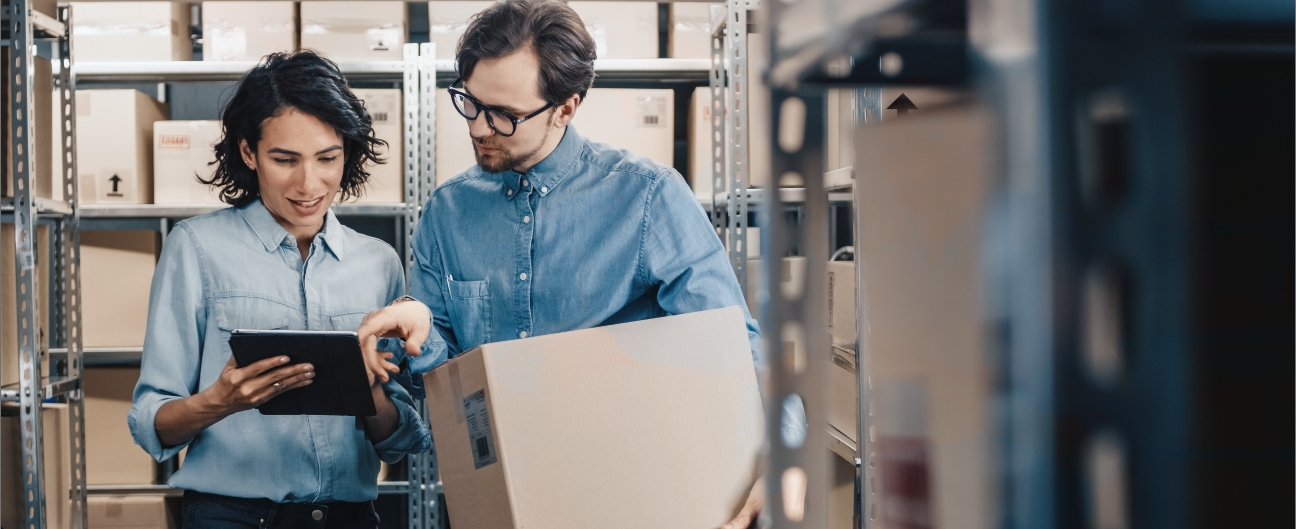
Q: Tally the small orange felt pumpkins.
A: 0